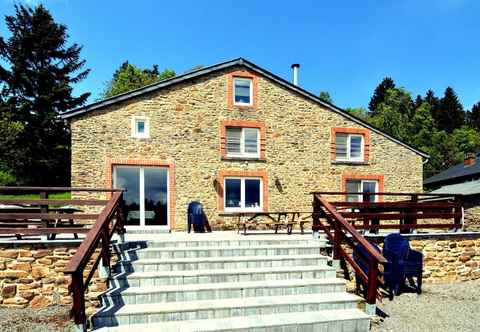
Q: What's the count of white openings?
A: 7